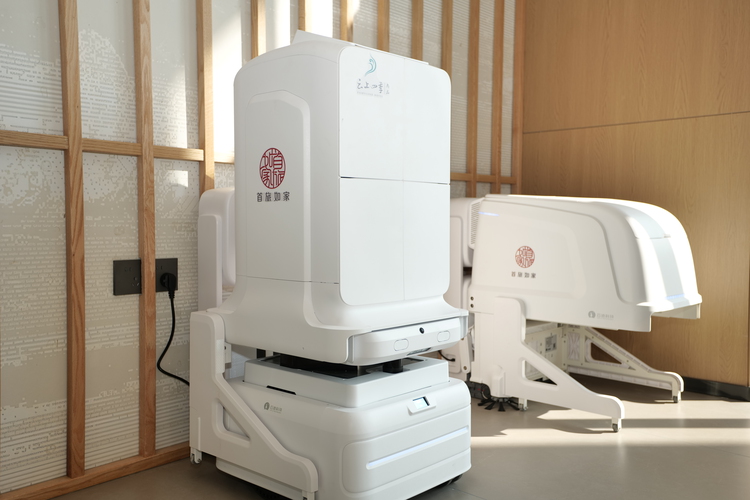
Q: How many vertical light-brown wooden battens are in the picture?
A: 12